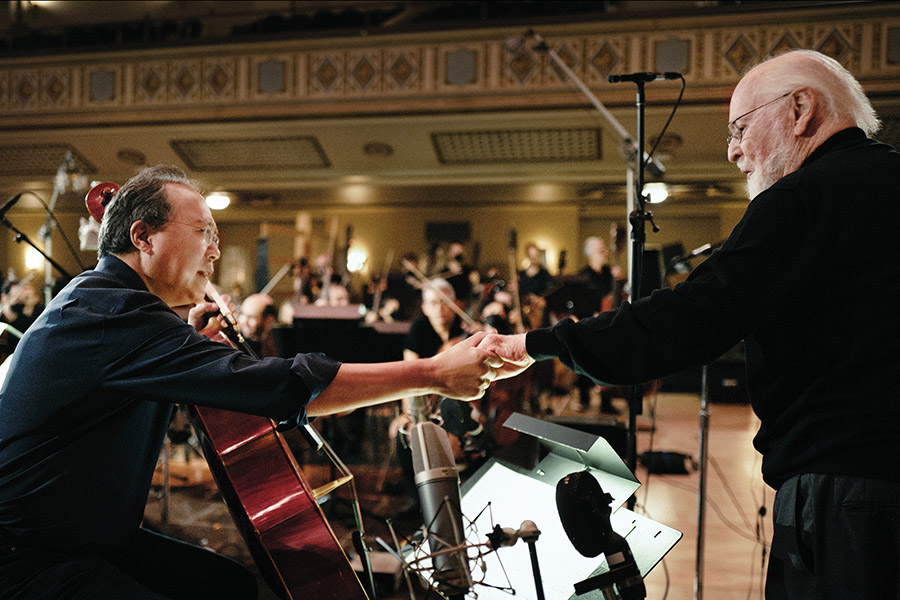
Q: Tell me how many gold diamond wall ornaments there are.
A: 14